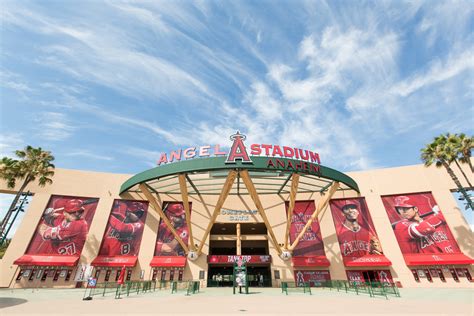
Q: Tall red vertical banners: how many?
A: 6